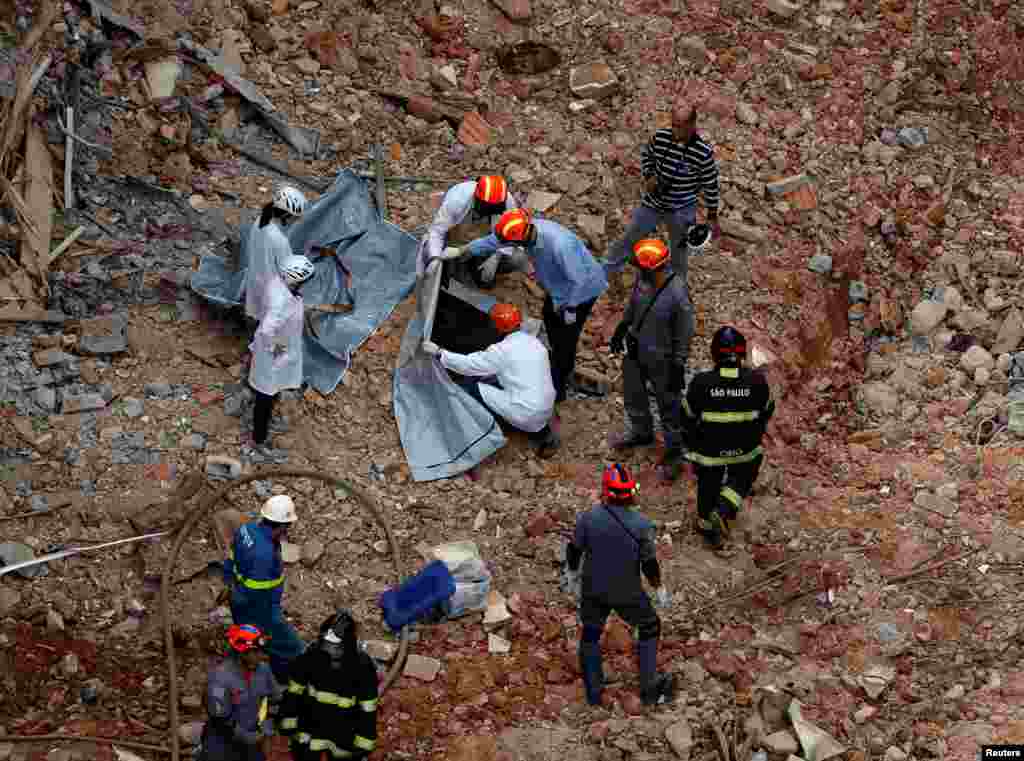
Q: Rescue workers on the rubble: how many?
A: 12